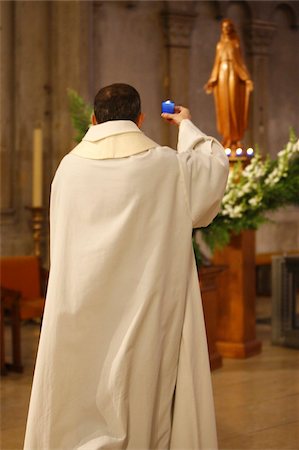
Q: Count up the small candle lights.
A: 4